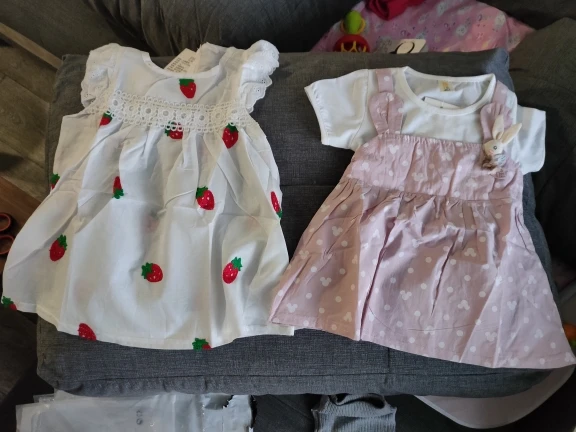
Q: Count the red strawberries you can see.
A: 14